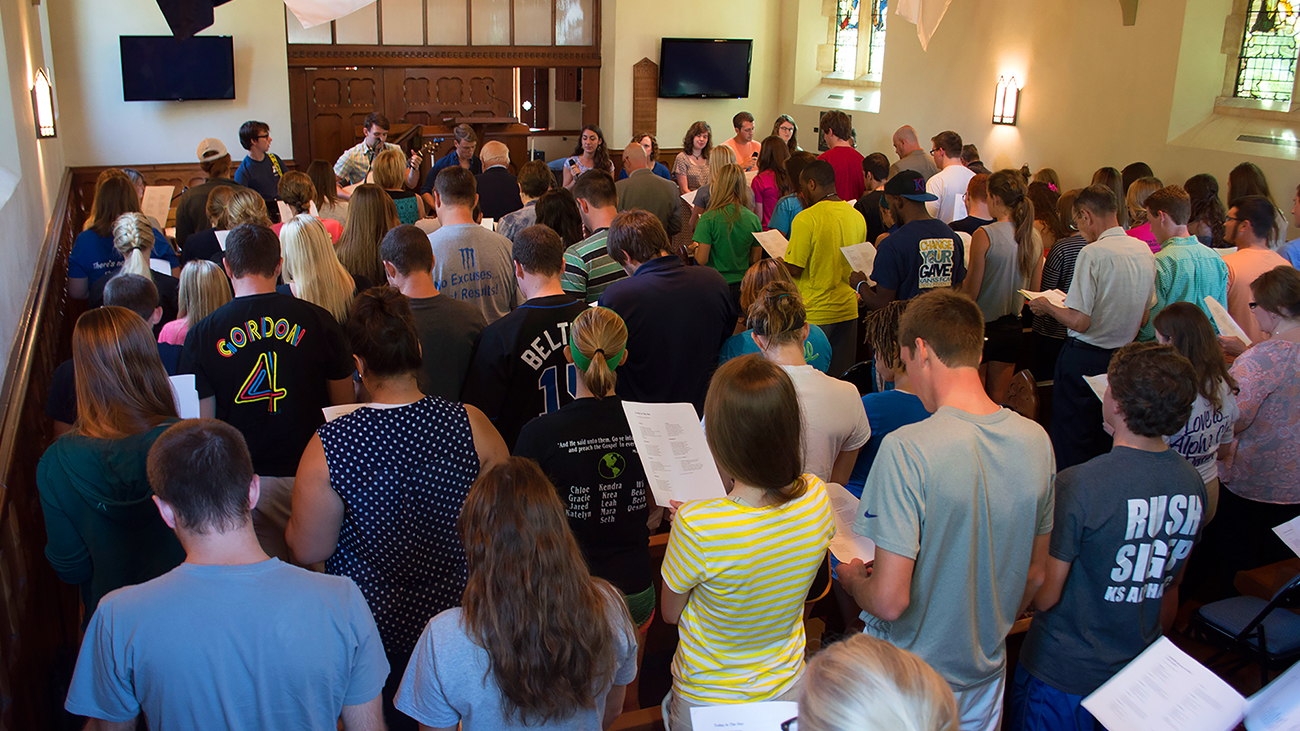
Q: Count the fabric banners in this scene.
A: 3